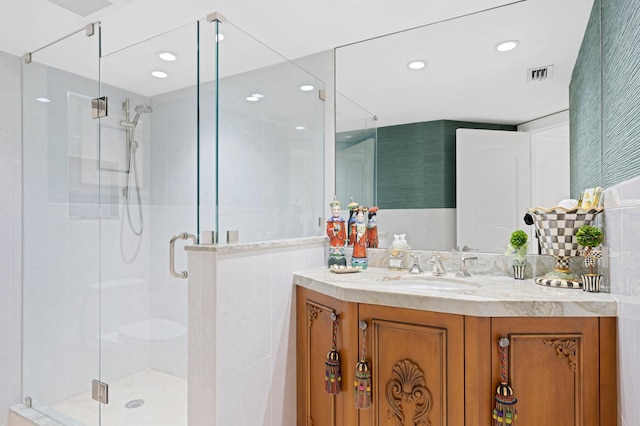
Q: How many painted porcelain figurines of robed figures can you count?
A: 2